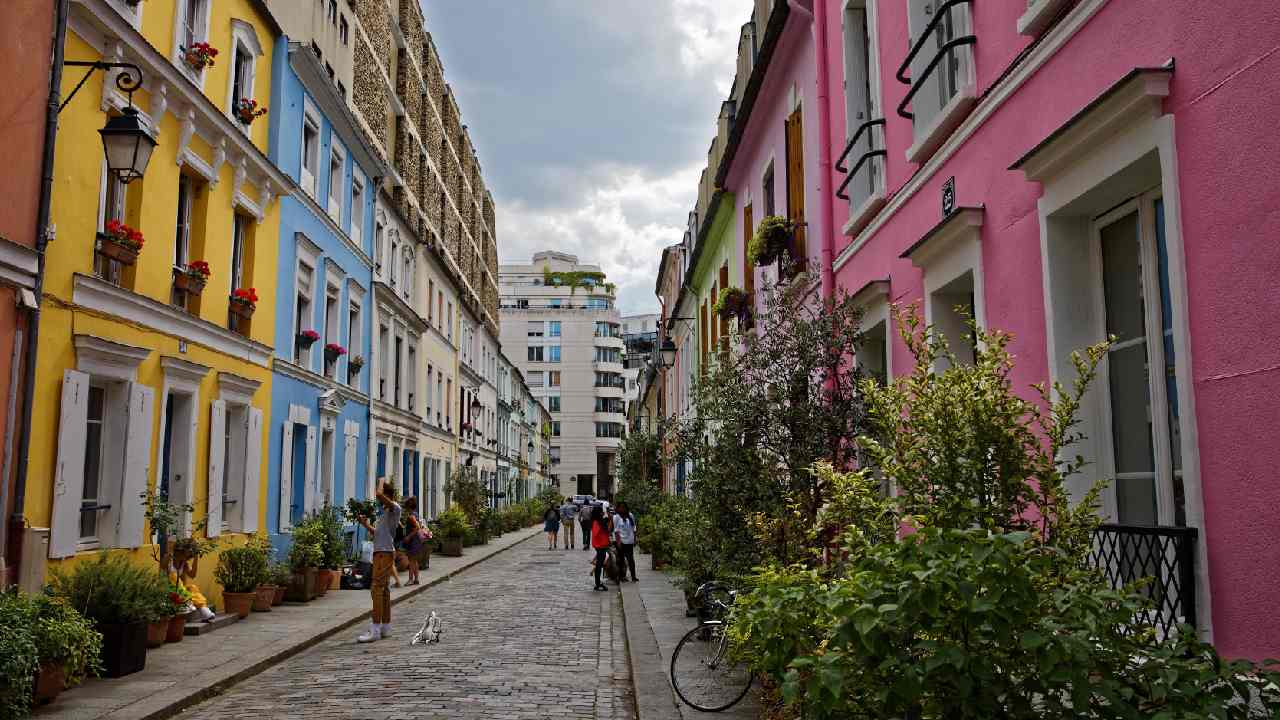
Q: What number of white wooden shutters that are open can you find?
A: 6